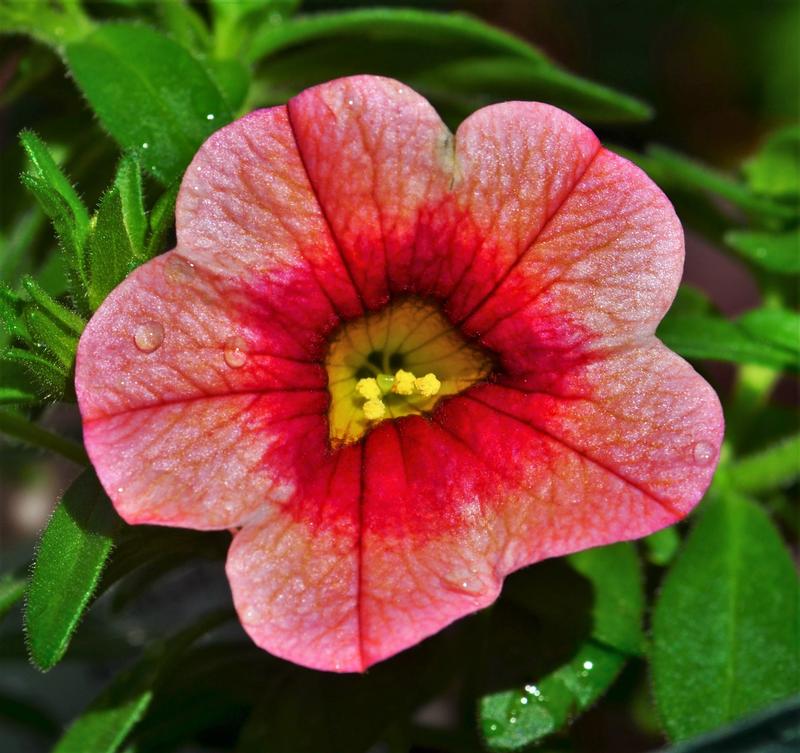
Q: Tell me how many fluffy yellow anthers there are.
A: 4